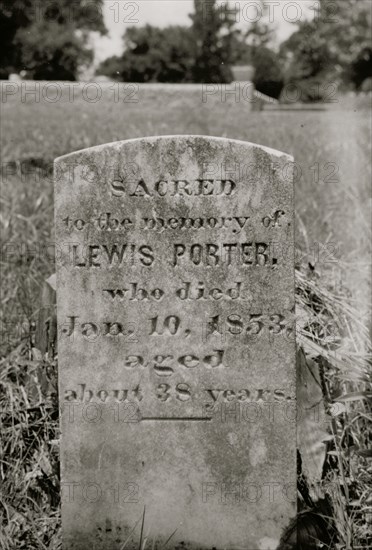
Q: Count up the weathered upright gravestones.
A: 1